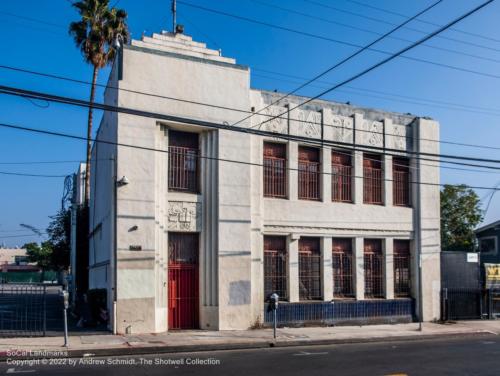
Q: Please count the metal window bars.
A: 11